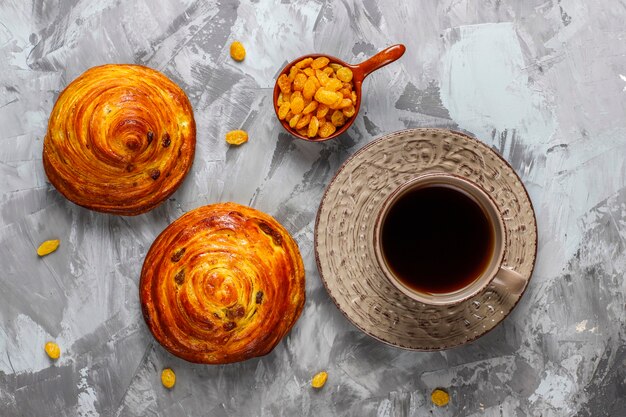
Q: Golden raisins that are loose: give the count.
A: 7